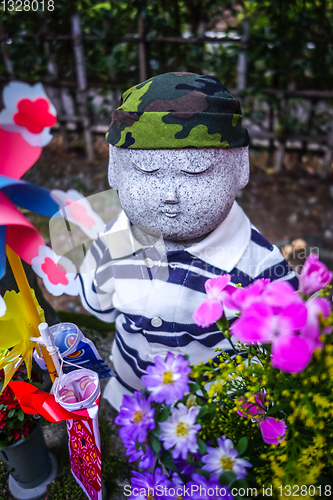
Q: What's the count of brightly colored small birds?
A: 0